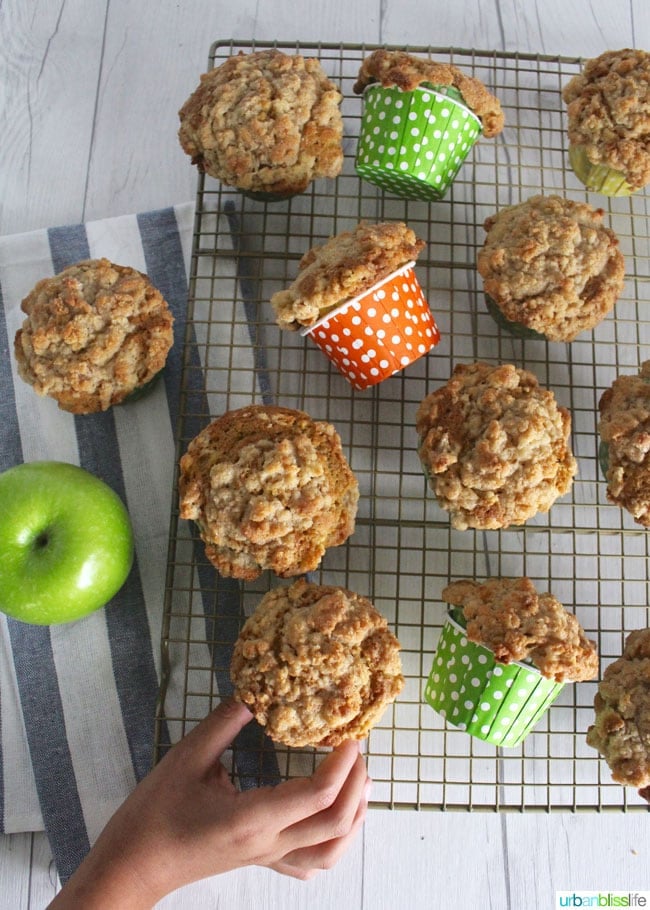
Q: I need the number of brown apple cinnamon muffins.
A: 12